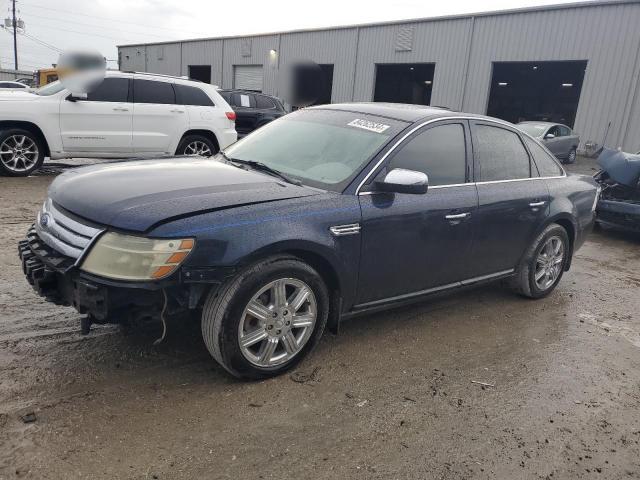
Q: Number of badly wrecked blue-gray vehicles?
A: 1